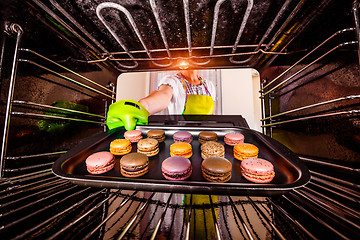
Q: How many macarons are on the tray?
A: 15